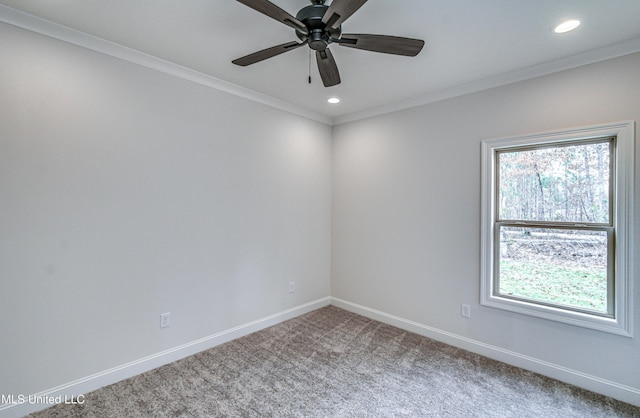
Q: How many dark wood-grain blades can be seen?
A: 5